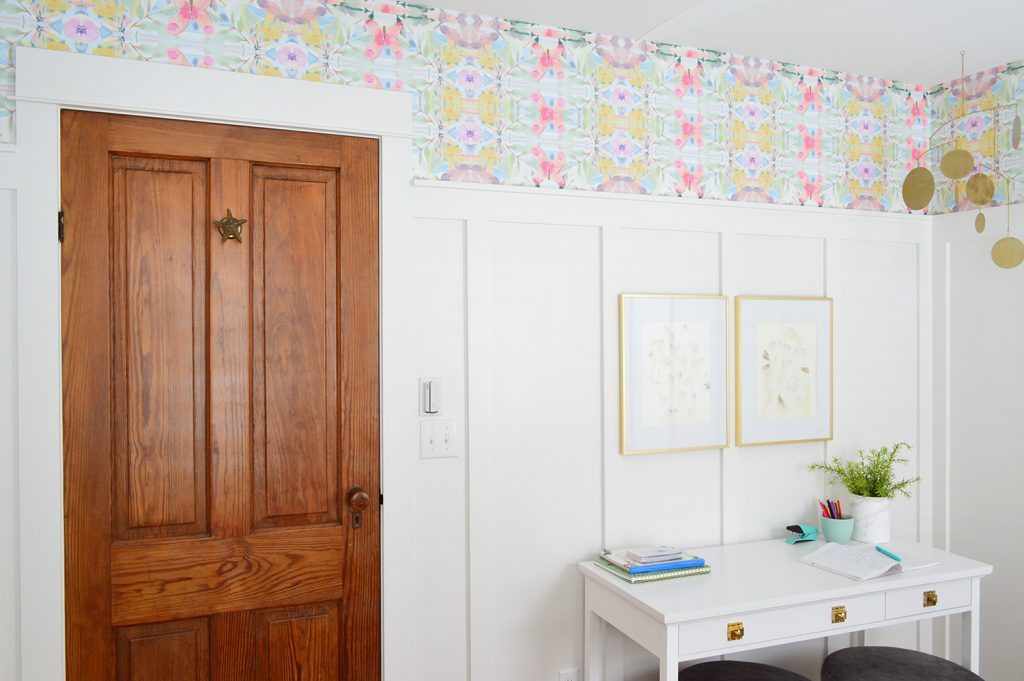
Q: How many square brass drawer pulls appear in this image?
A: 3